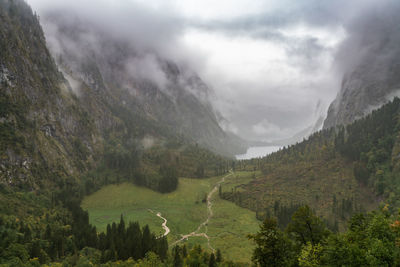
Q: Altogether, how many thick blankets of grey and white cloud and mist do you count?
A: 1